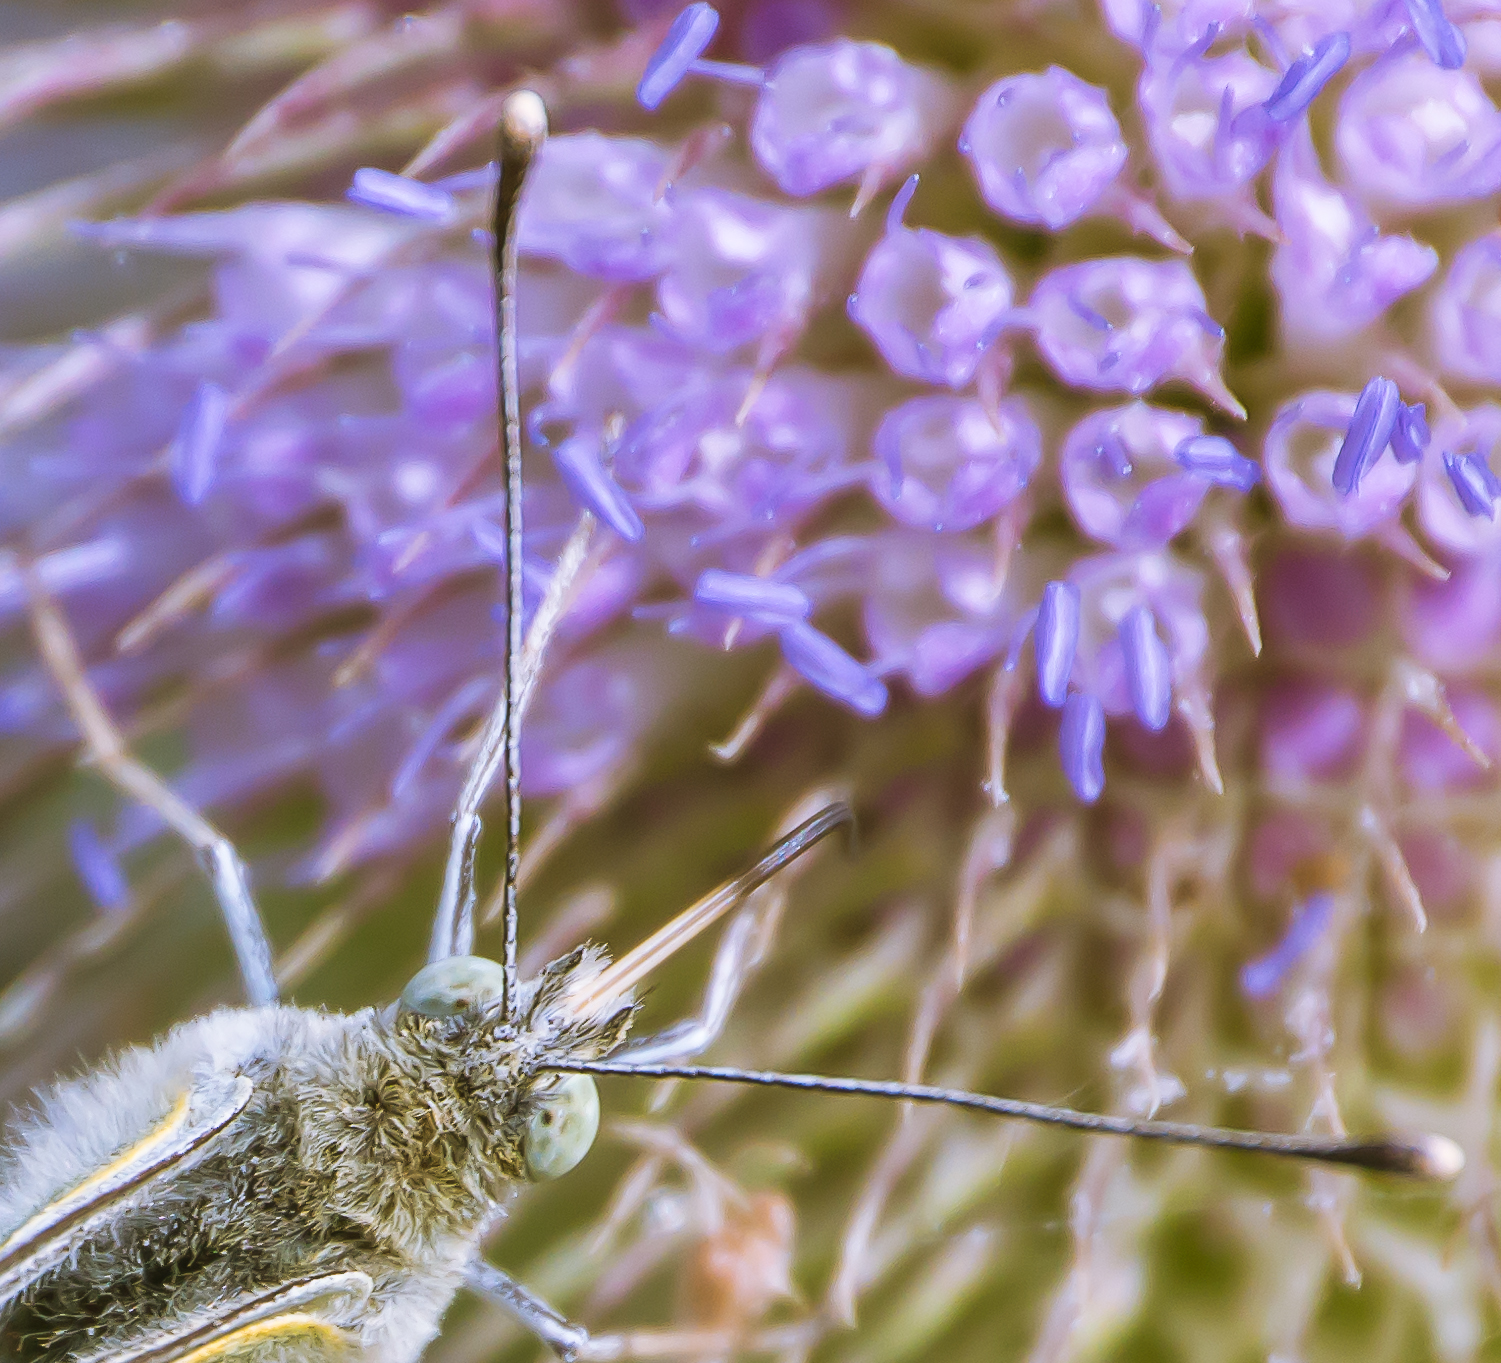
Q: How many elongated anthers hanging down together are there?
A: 3